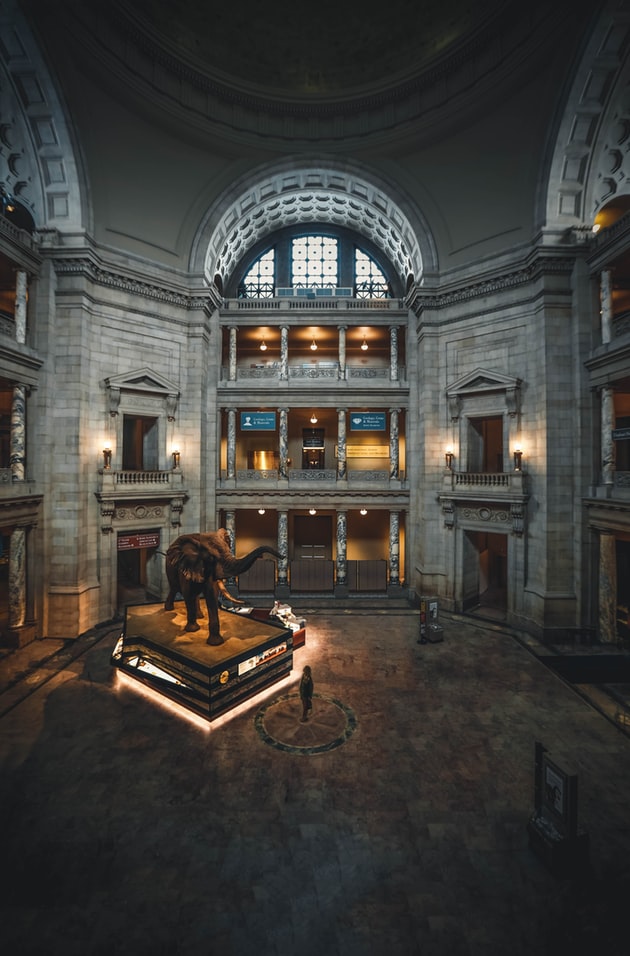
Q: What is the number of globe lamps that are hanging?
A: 7